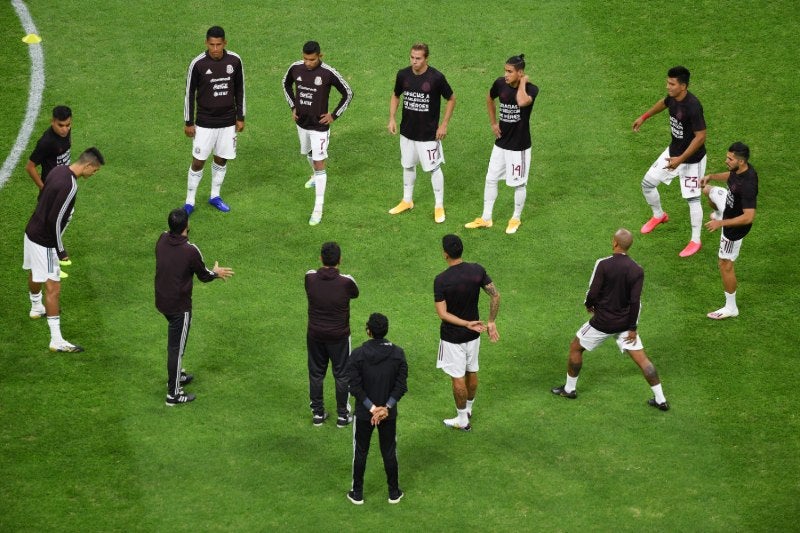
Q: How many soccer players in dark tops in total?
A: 10